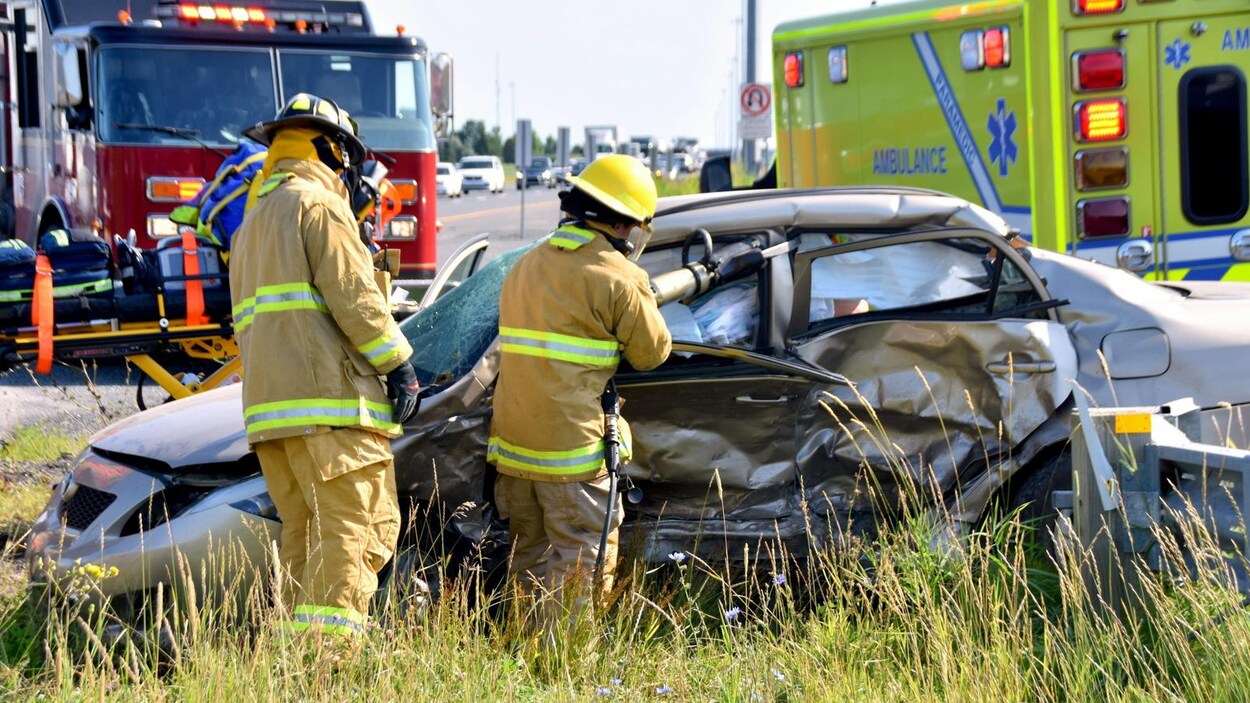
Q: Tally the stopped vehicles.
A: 3